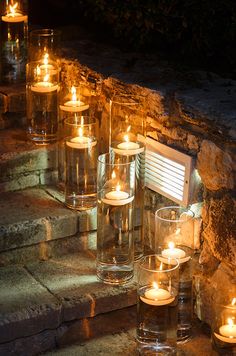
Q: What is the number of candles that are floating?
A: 10